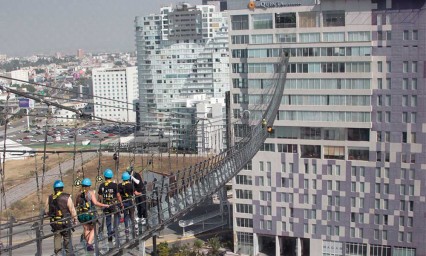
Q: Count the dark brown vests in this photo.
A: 1